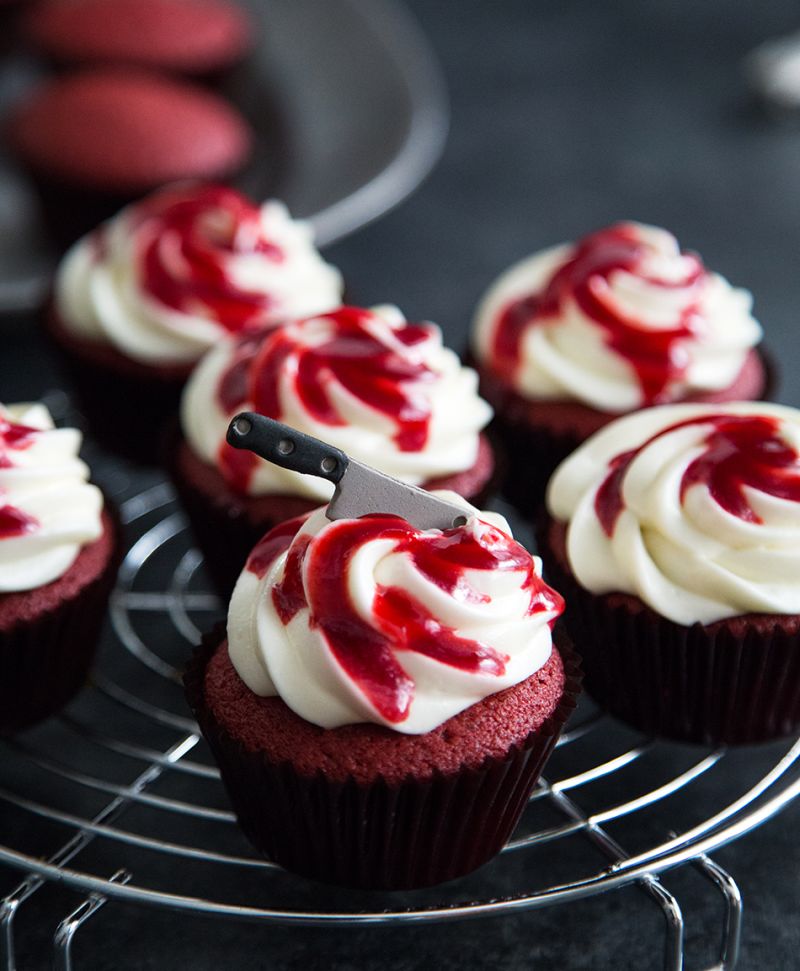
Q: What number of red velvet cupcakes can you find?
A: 8